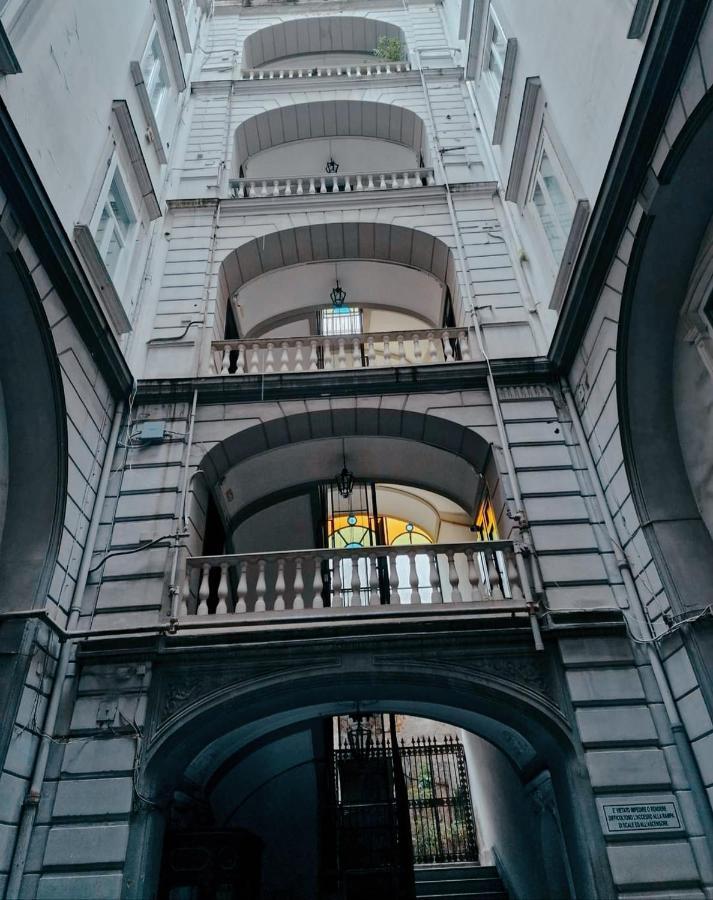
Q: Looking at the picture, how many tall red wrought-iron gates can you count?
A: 0